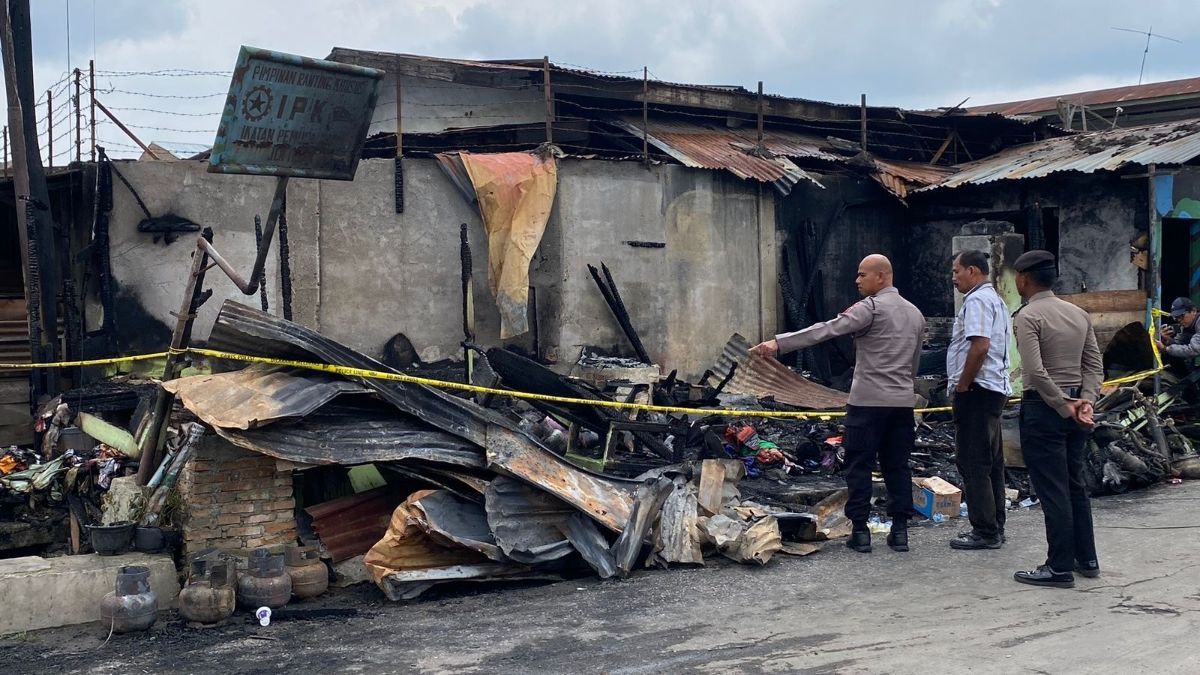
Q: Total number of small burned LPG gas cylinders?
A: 4